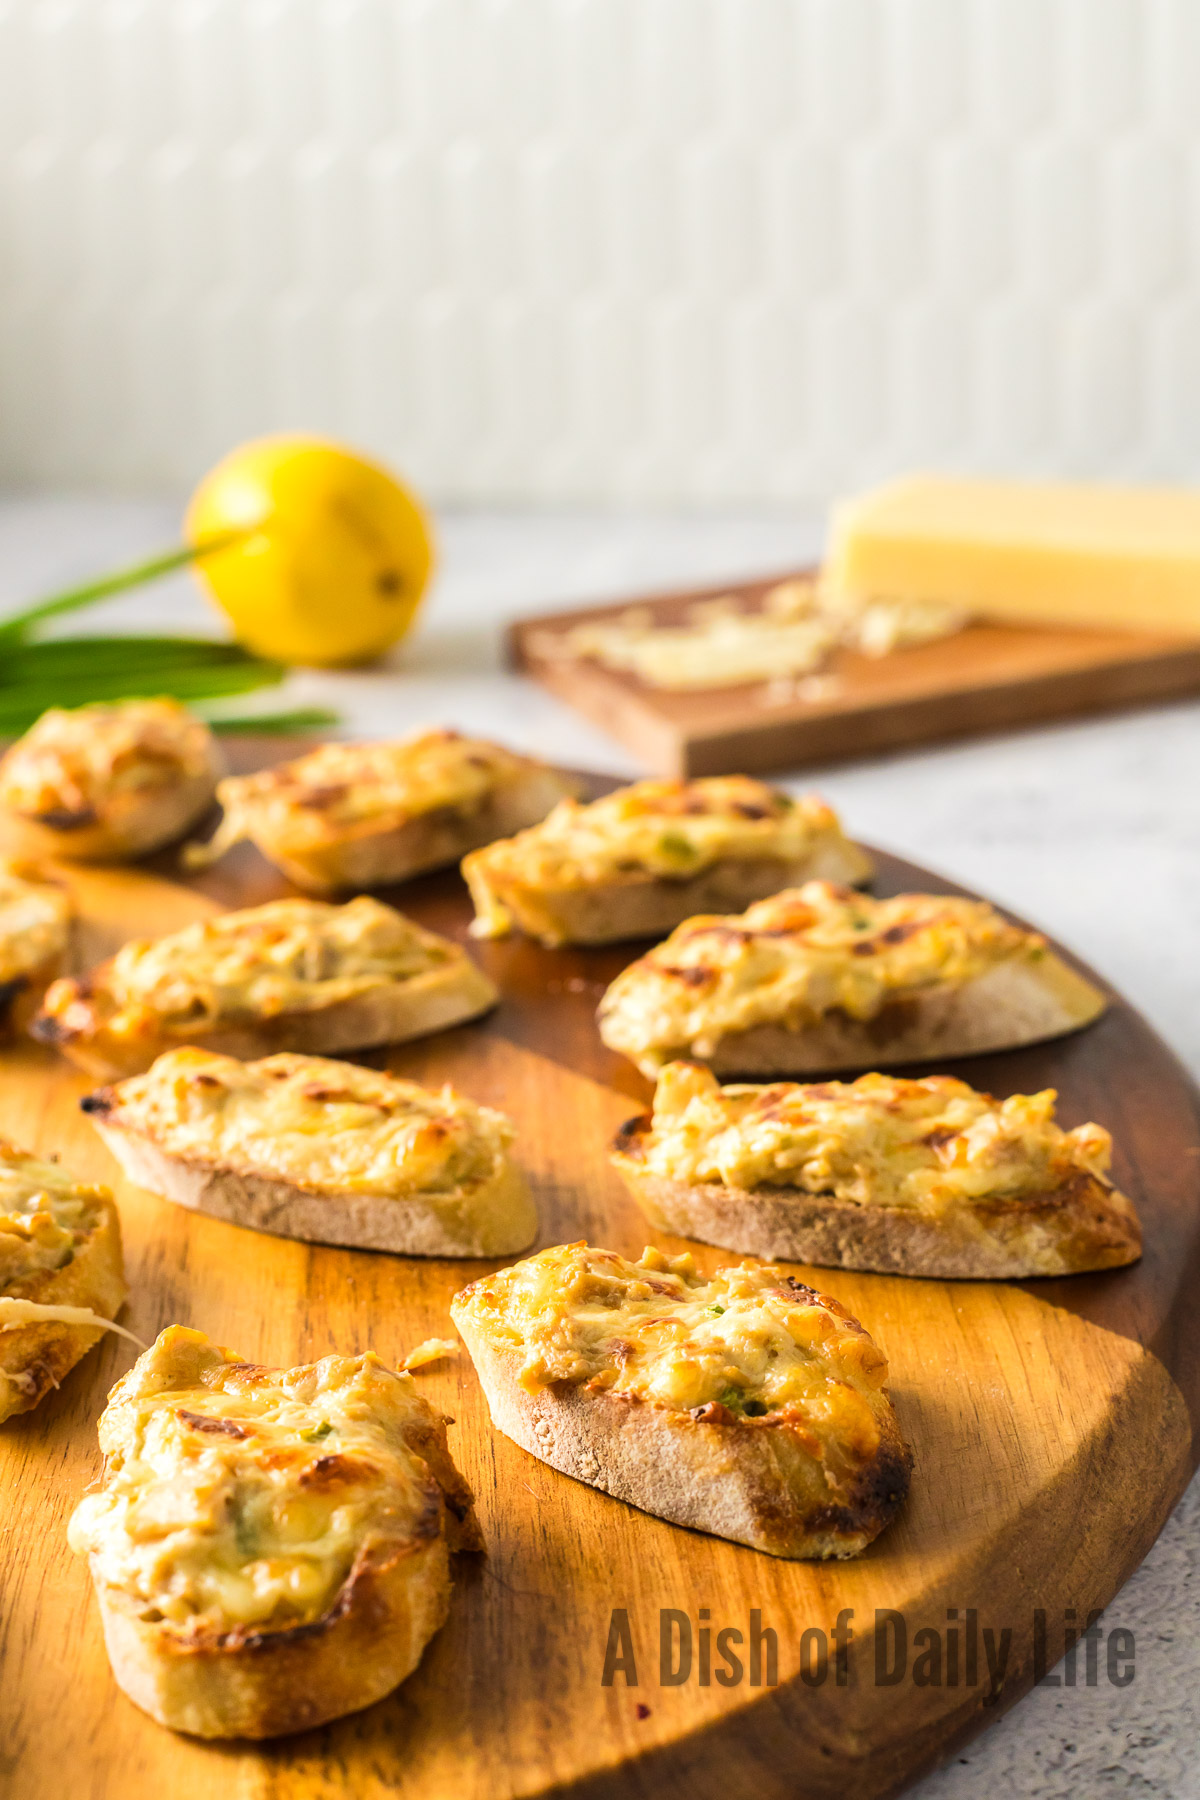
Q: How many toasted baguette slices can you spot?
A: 11